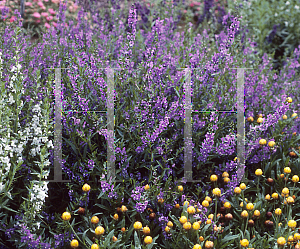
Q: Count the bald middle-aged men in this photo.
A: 0